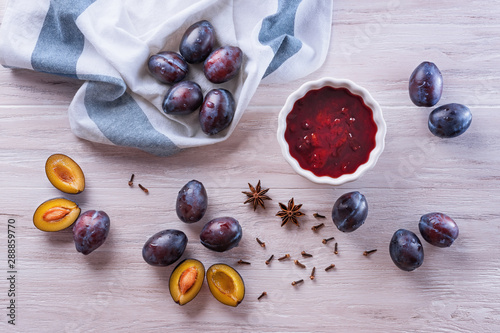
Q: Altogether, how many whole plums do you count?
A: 14